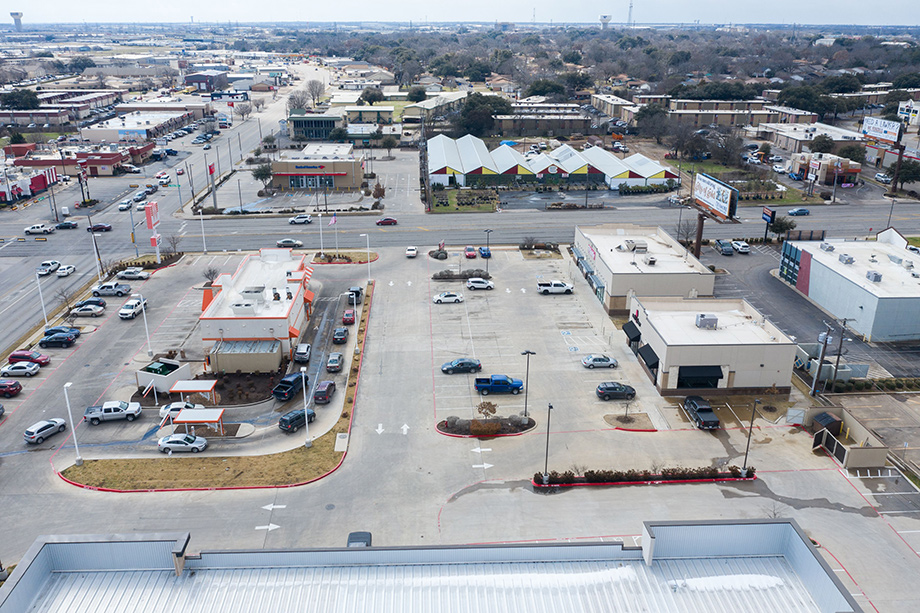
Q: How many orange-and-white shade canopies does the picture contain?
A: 2